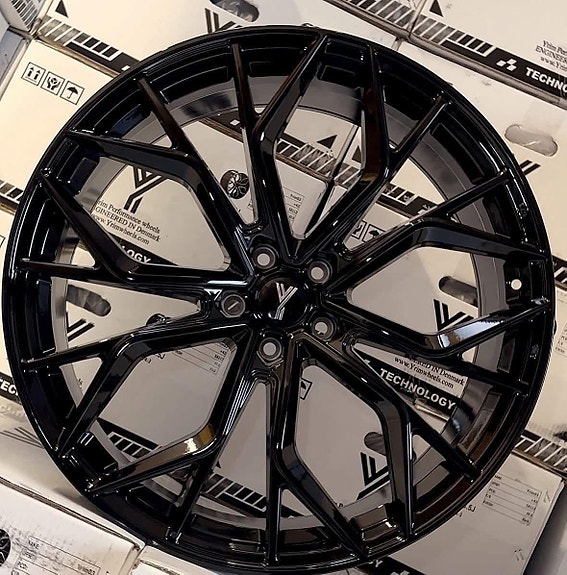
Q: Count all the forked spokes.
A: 10